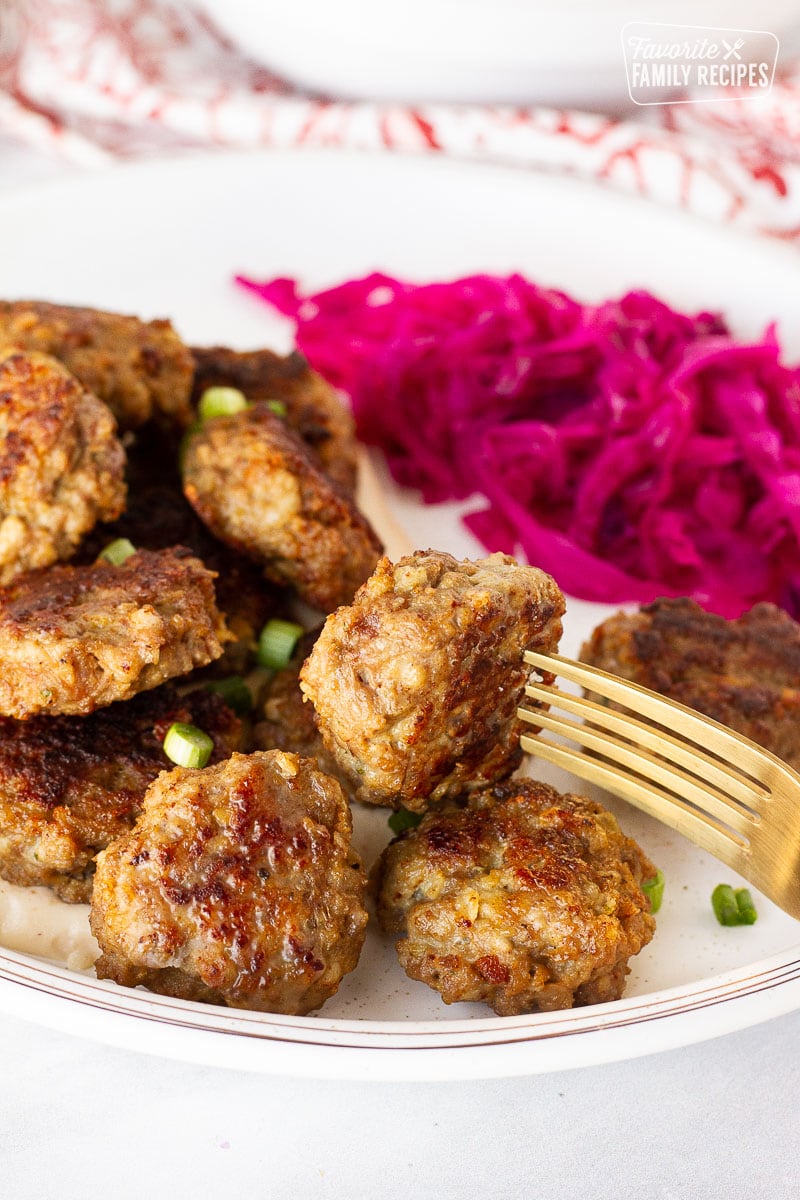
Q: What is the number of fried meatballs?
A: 12